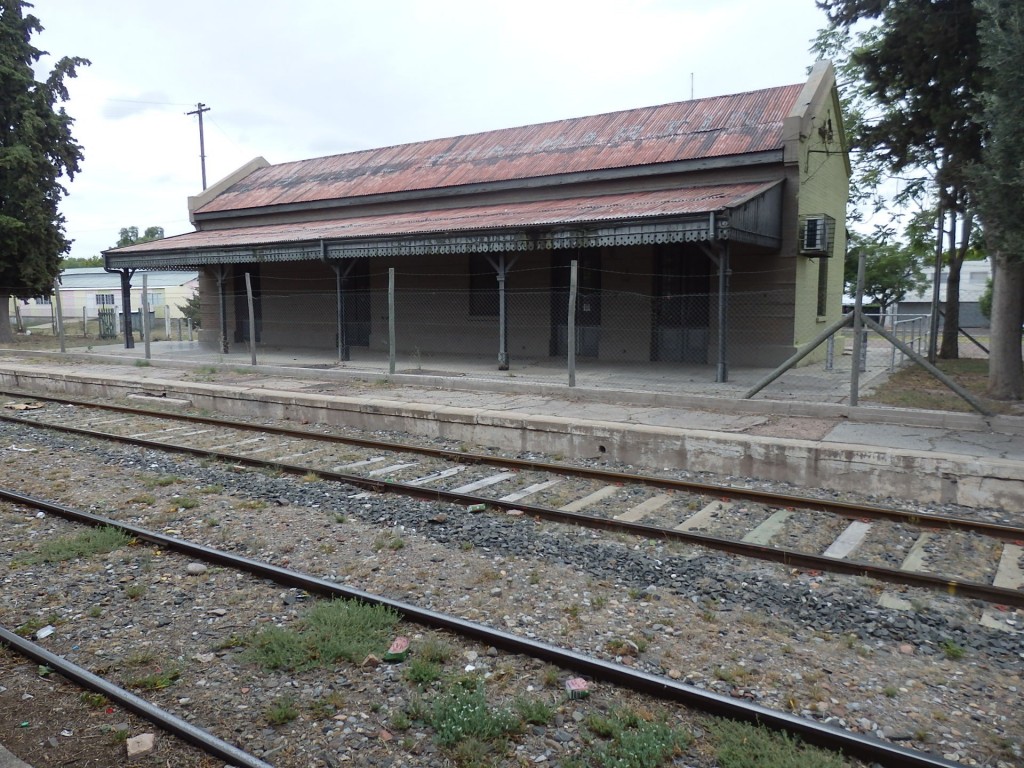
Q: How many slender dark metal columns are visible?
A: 5